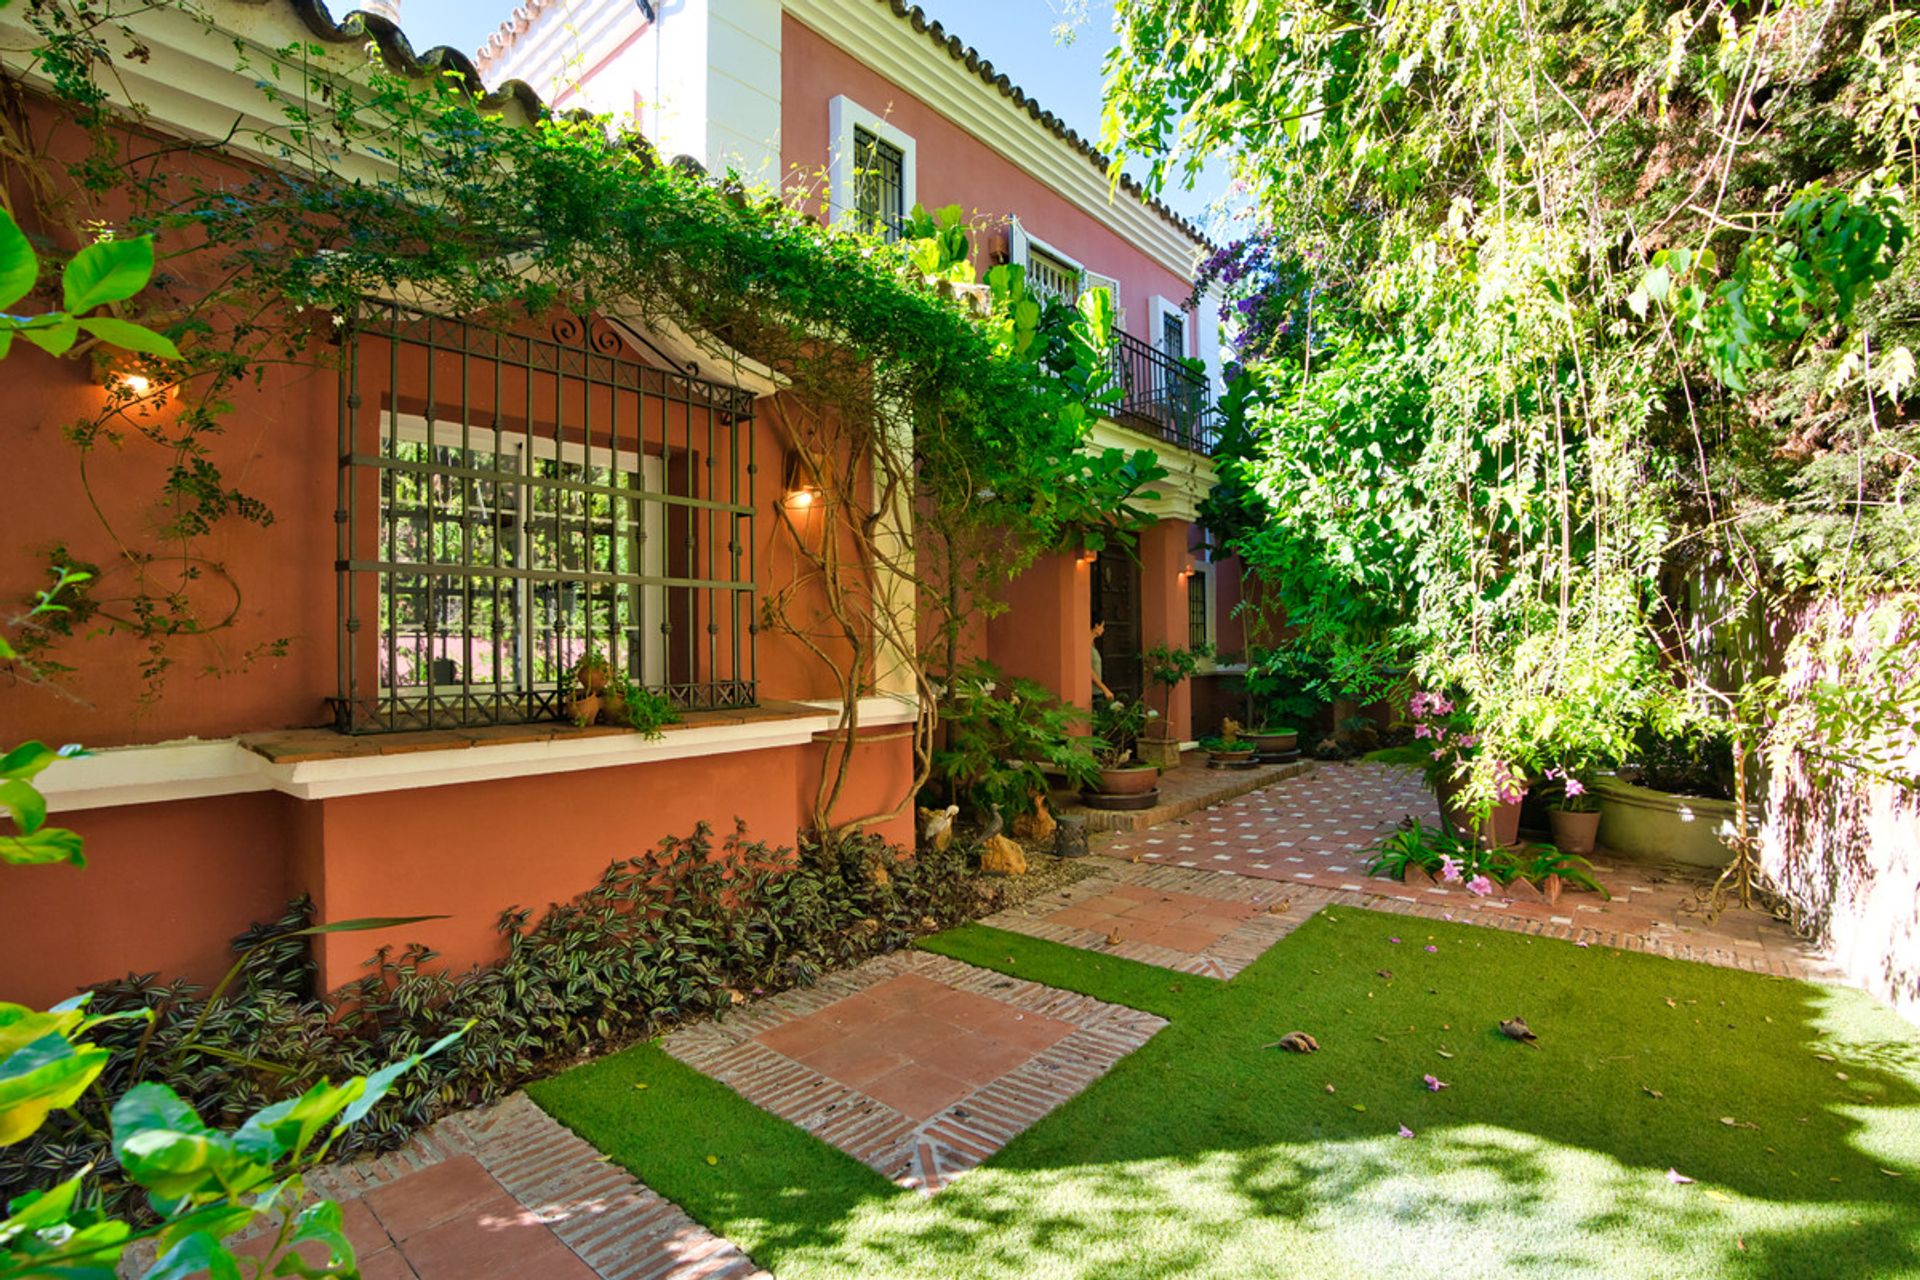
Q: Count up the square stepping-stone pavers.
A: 3